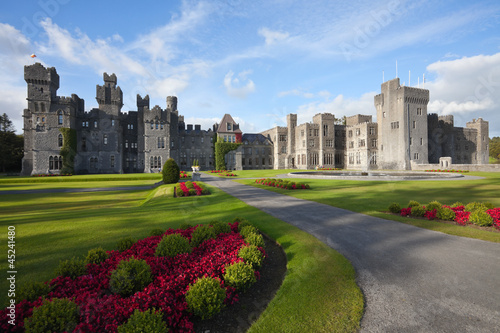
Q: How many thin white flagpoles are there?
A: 5